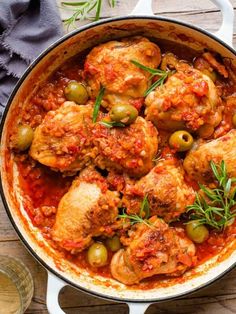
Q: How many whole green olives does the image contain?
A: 7